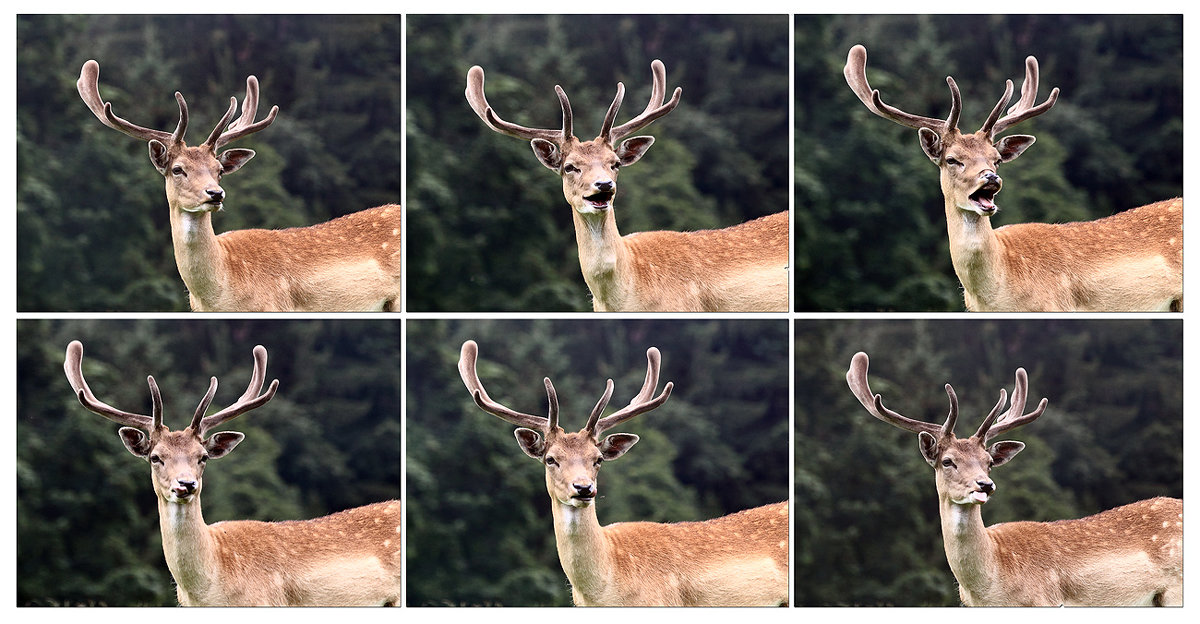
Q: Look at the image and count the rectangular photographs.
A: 6